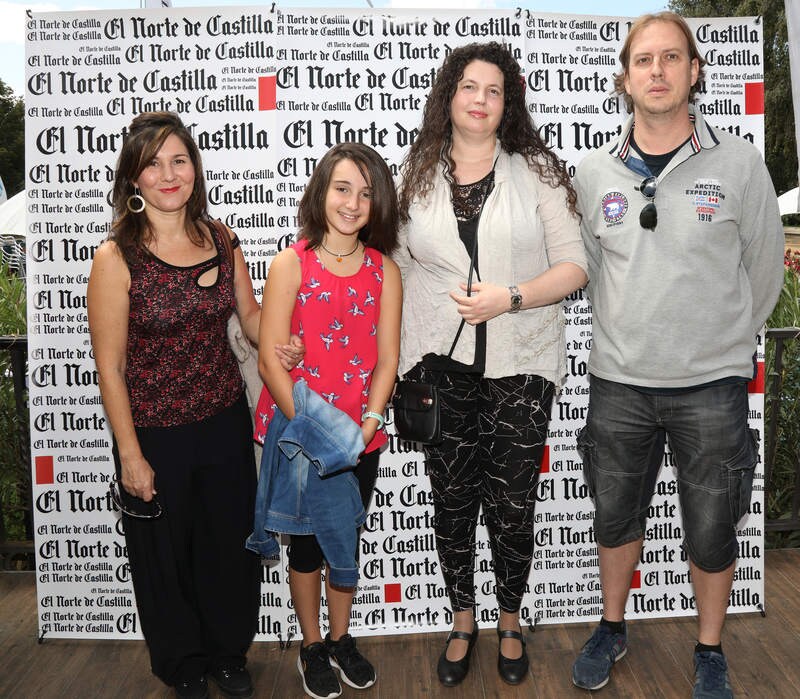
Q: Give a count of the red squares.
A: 7